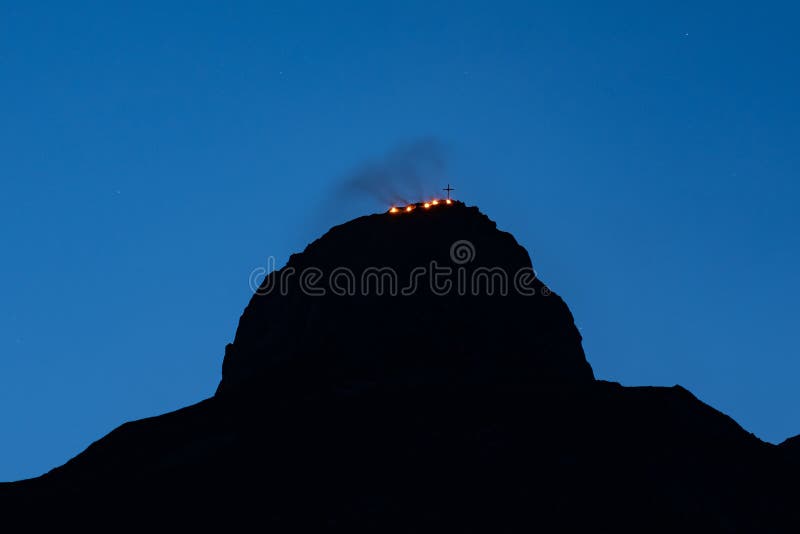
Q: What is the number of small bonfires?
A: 5